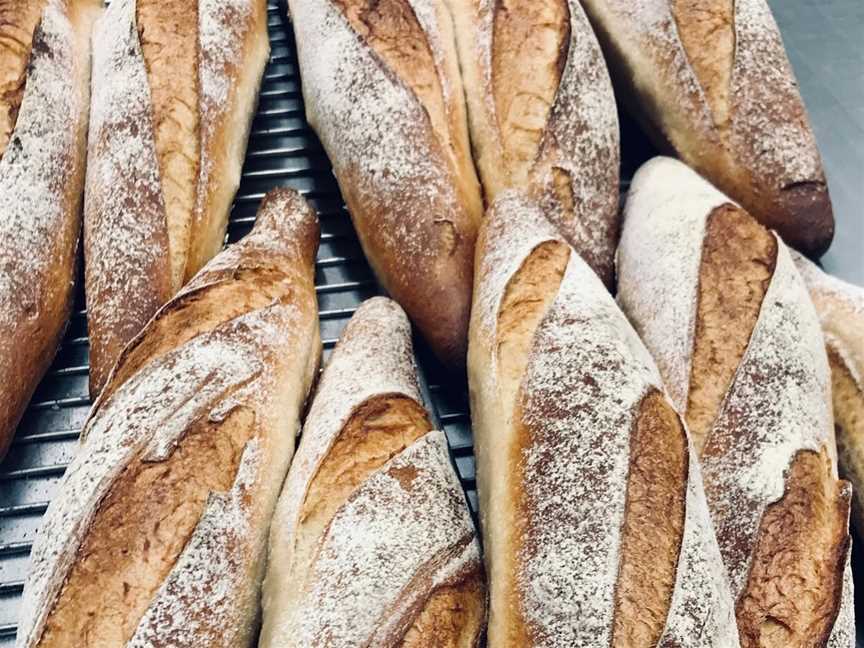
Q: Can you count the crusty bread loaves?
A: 10